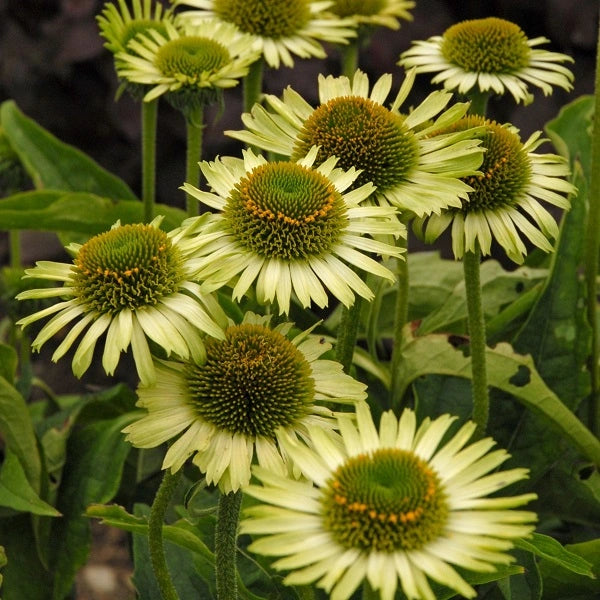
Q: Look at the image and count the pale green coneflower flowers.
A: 11